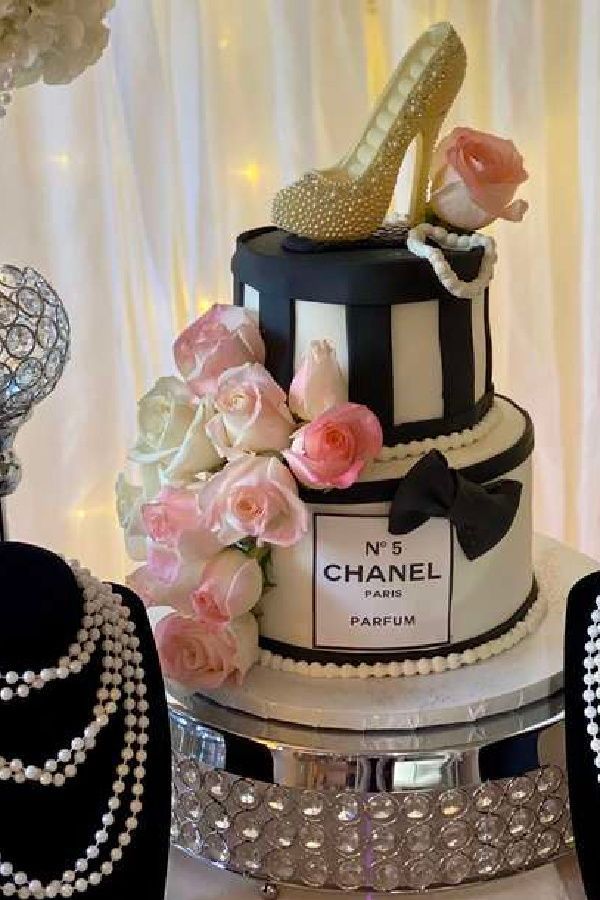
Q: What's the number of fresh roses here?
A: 12